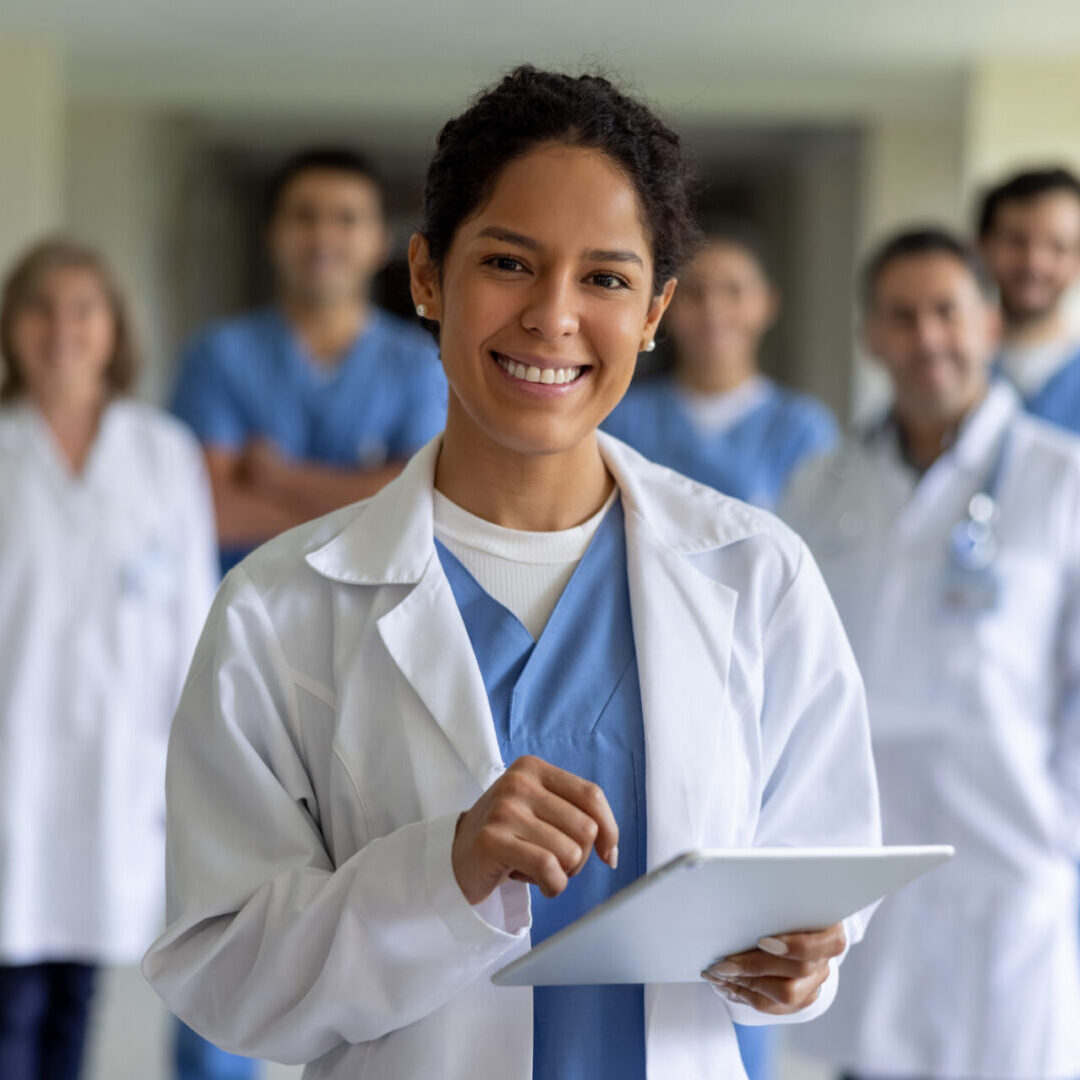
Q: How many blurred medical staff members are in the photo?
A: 5